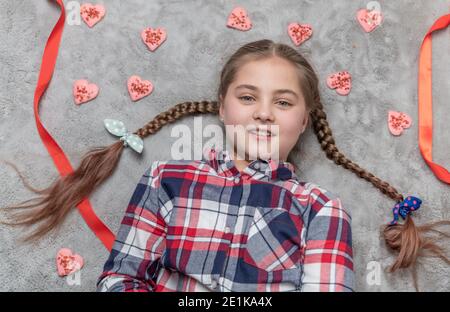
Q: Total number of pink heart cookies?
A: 10